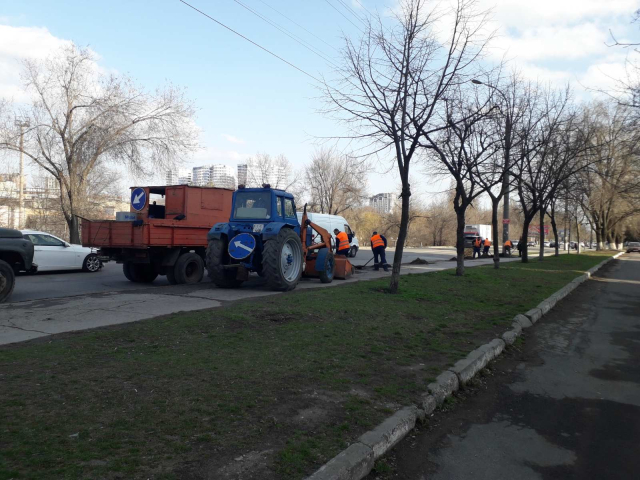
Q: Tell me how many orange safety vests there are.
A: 5